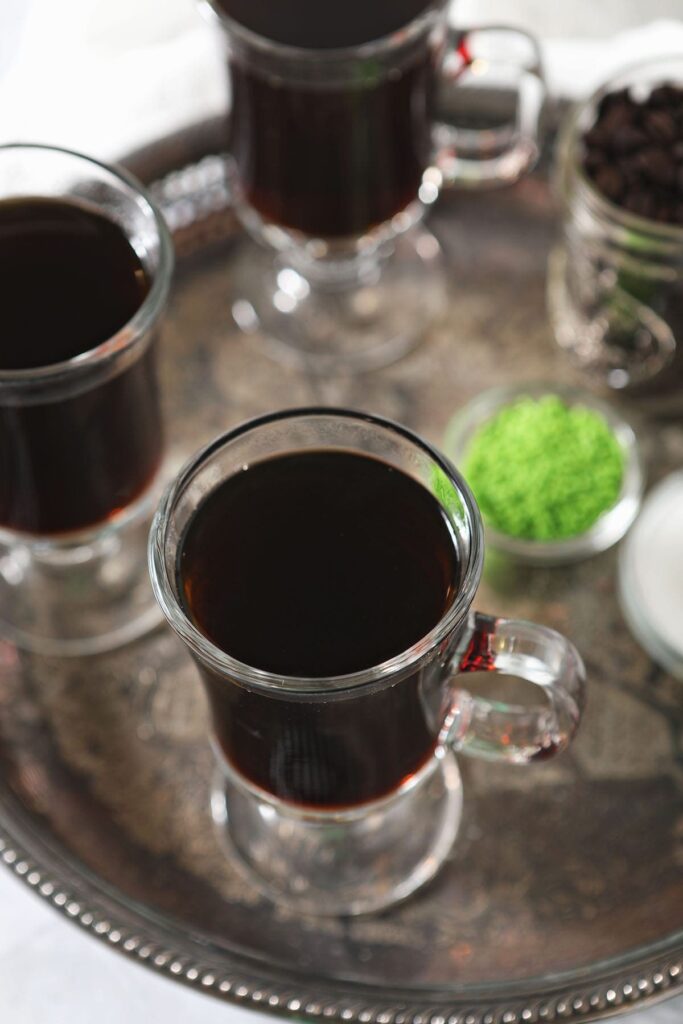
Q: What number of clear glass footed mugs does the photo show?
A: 3